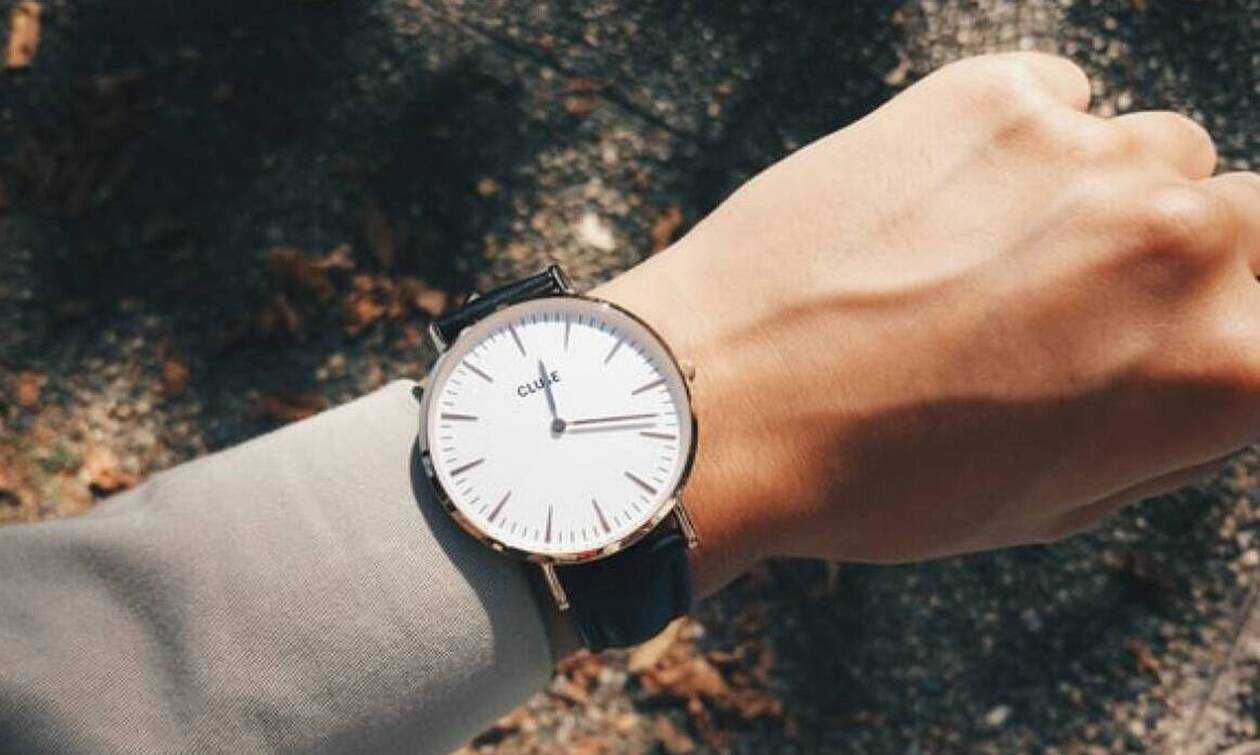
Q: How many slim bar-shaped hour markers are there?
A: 12